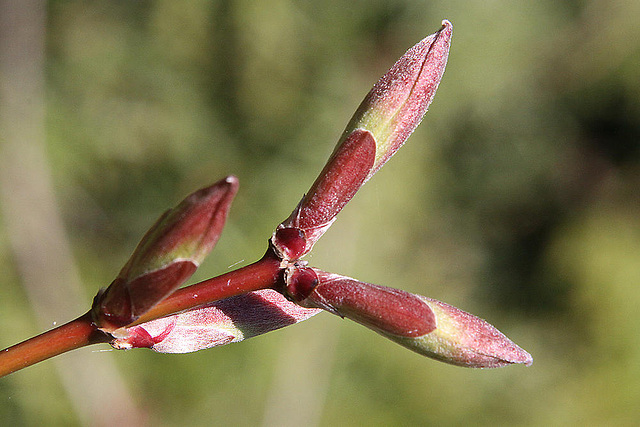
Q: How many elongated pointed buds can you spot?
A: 4